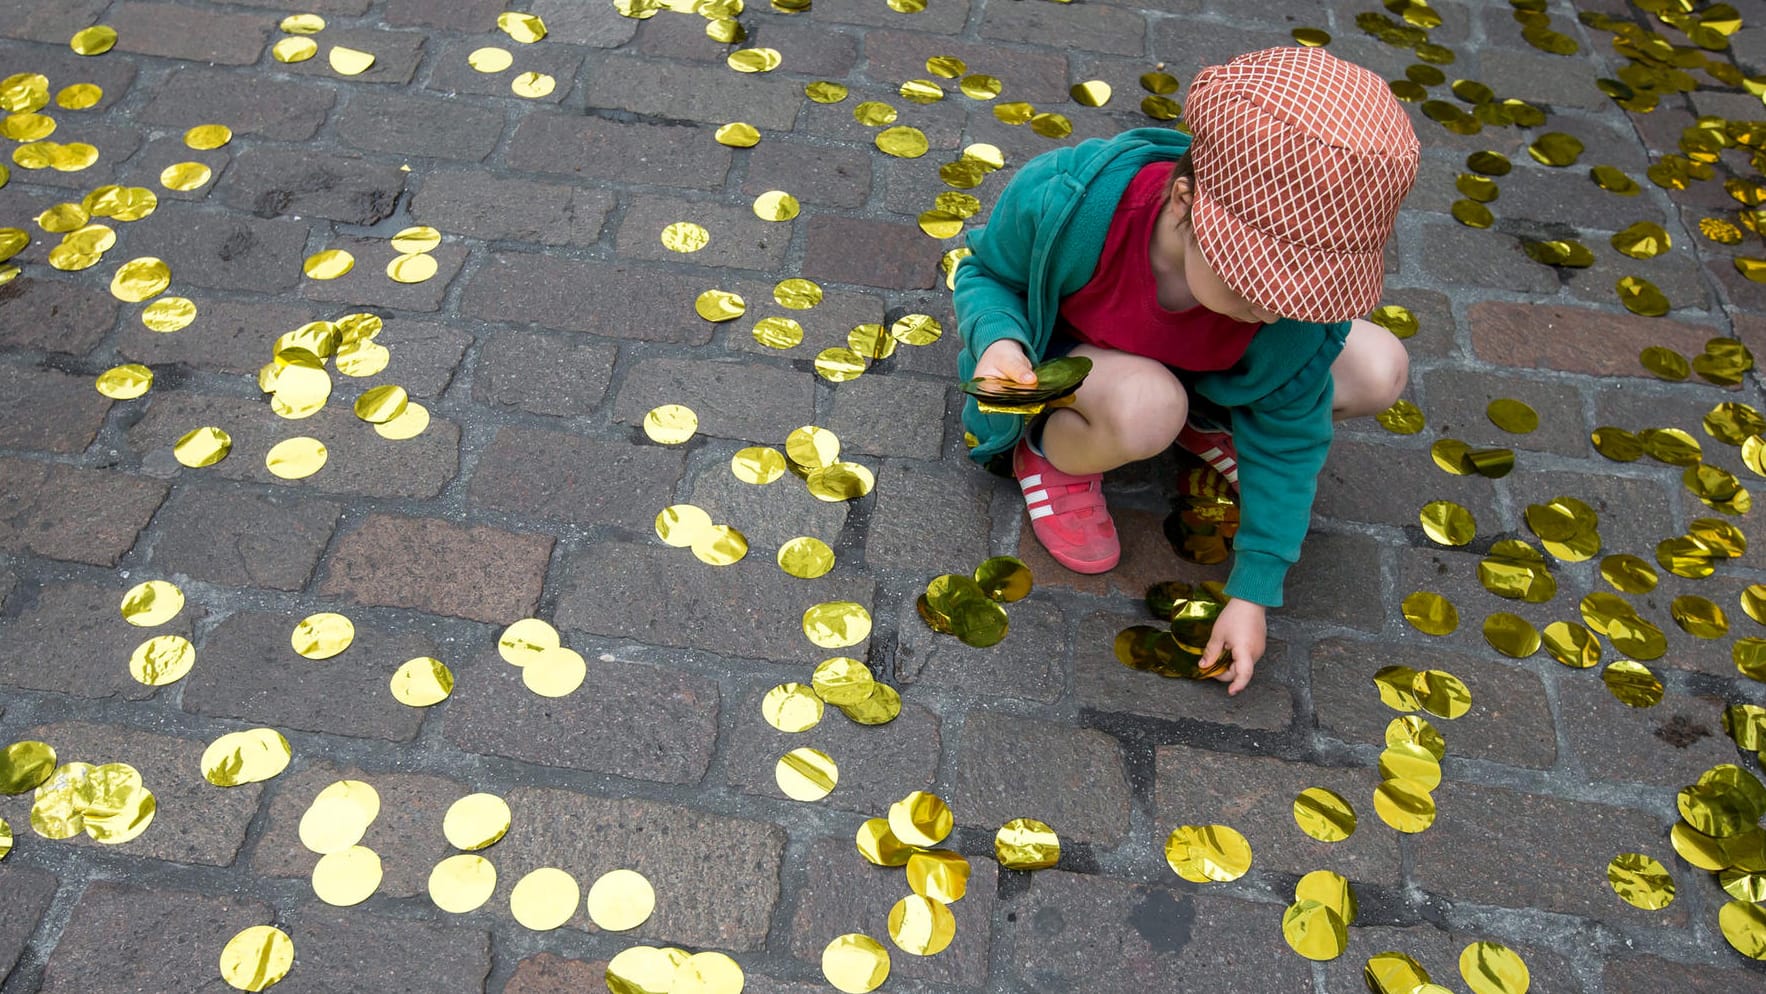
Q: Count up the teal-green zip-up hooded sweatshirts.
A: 1